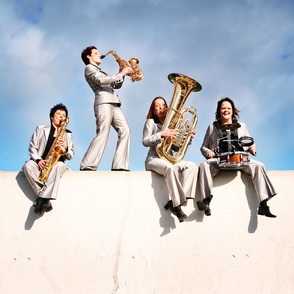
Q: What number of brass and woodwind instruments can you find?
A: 3